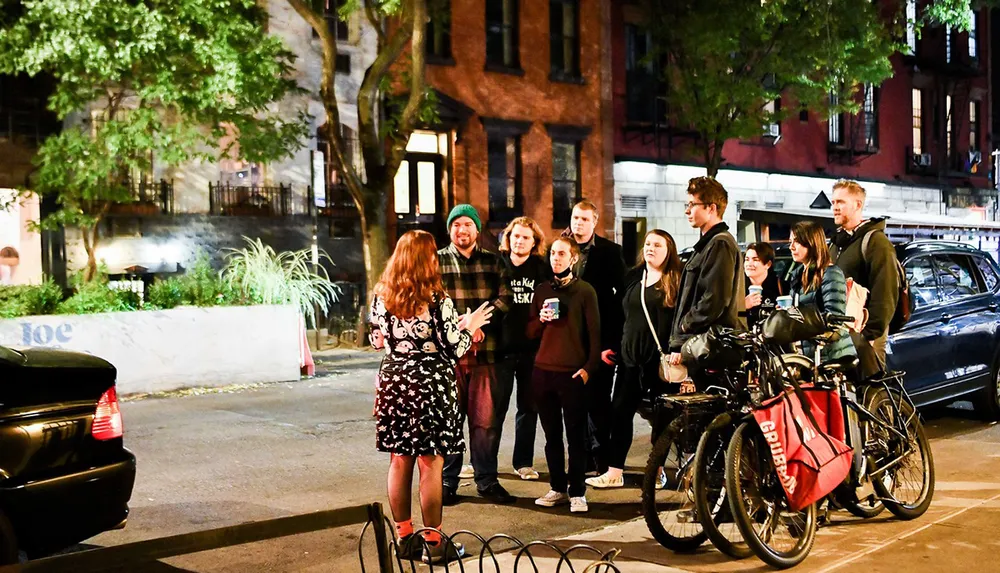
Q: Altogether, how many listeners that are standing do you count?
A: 9